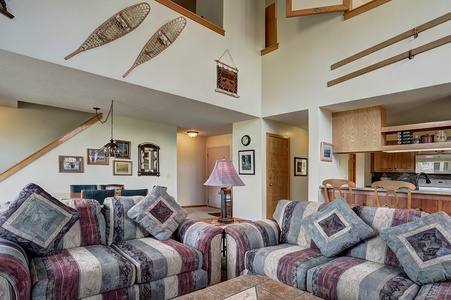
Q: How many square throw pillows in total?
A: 4